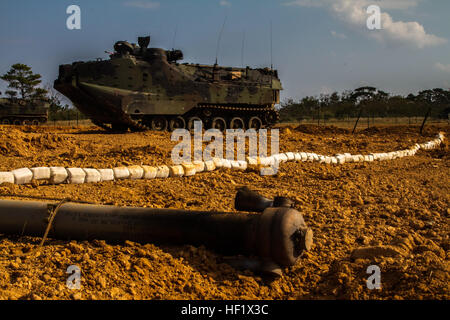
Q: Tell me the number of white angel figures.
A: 0